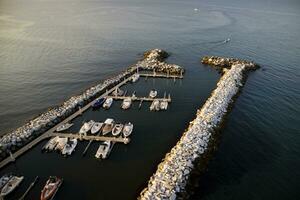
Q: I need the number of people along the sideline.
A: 0